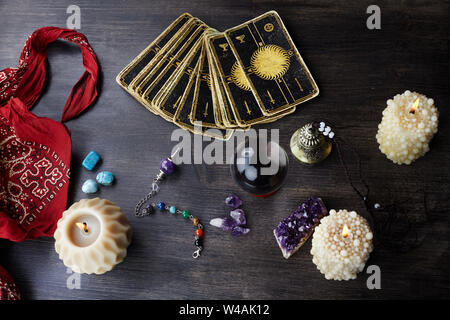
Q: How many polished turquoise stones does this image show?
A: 3